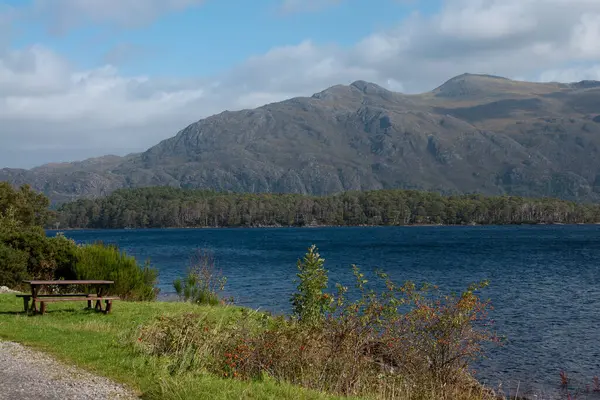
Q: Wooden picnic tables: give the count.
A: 1